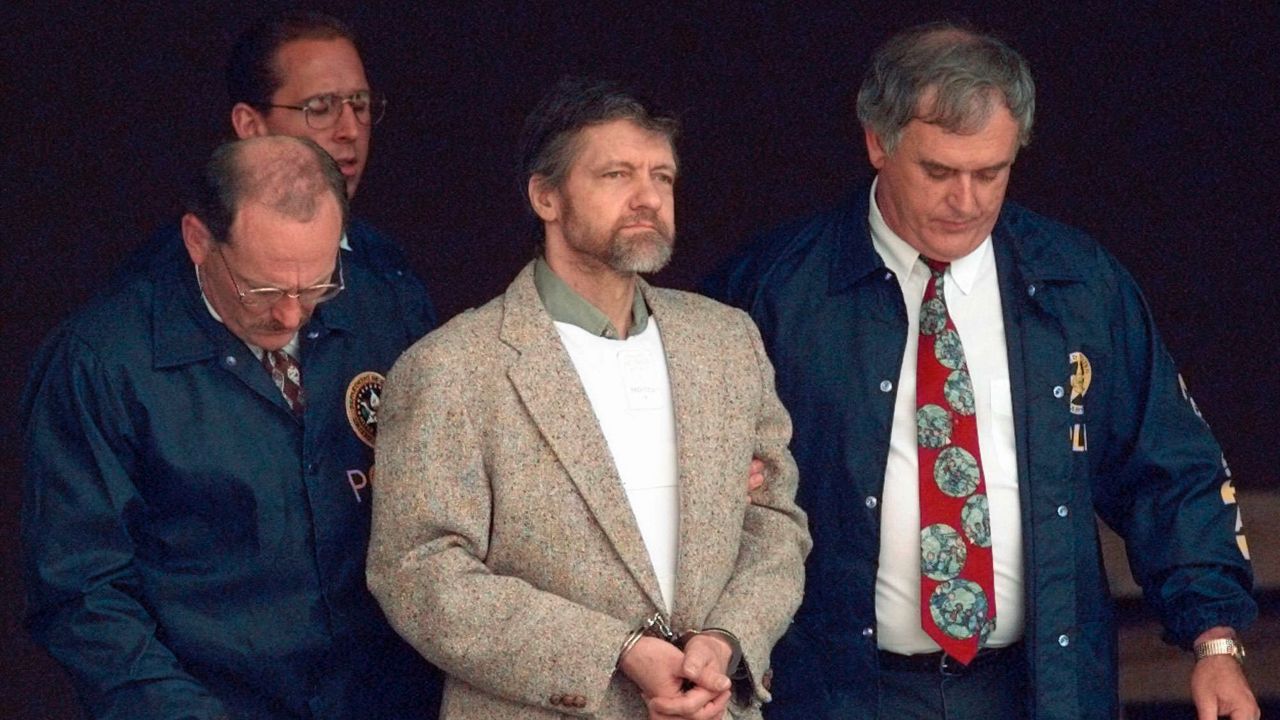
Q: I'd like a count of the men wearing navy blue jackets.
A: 3